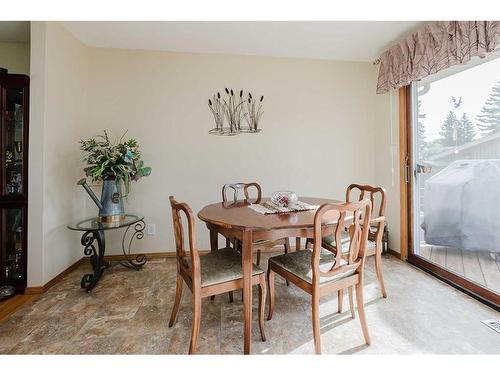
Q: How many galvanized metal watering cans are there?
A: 1